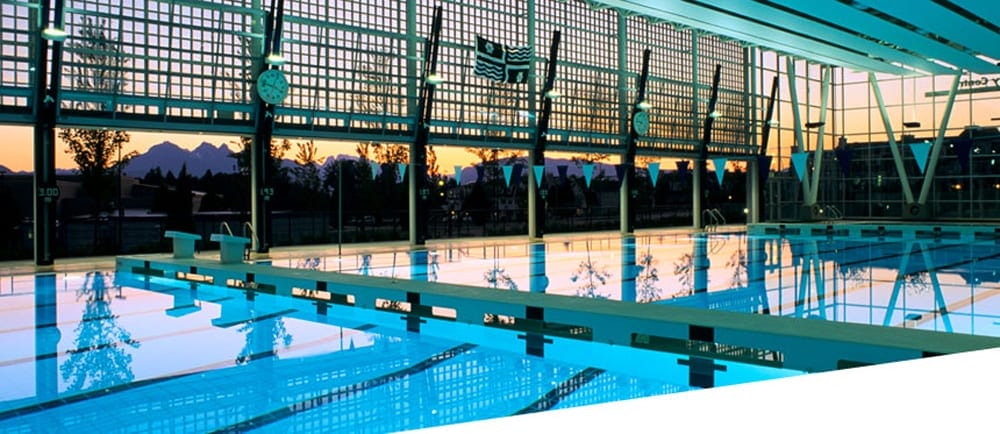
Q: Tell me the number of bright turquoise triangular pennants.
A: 10